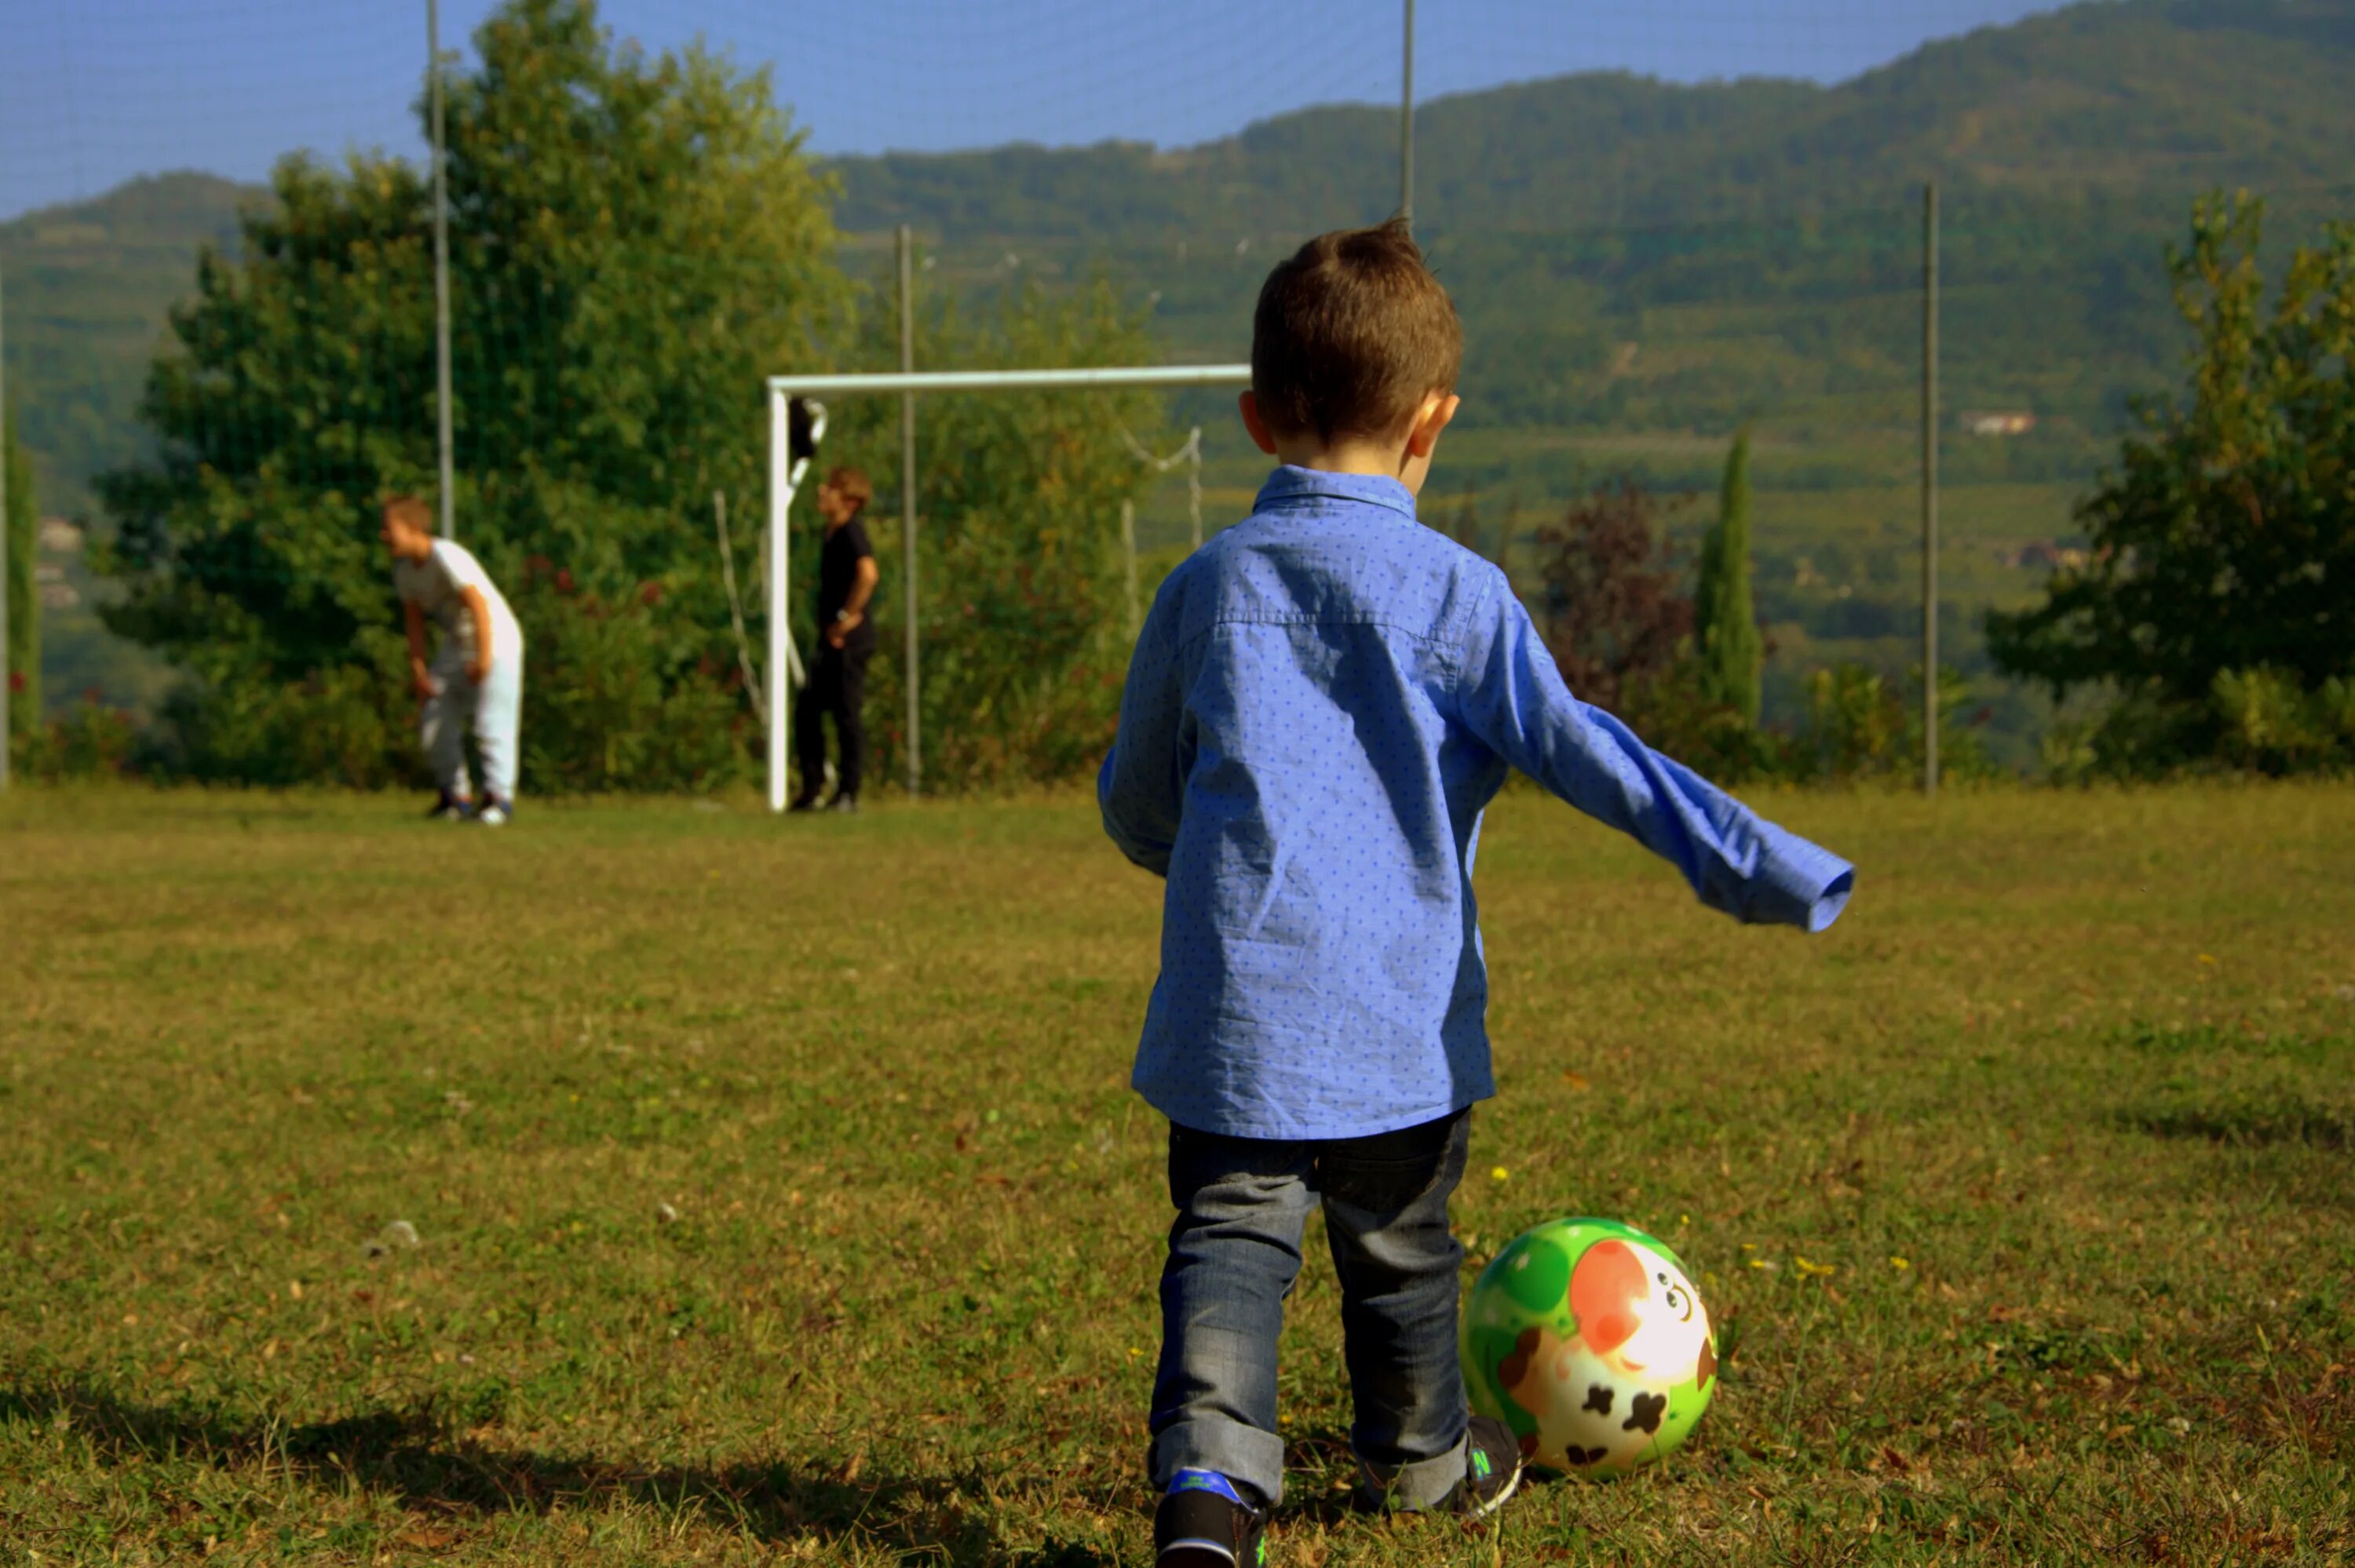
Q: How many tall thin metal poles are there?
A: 4